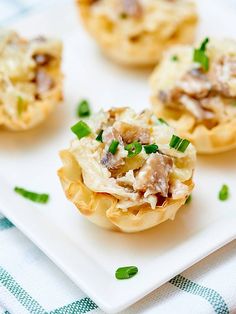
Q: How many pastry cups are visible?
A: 4